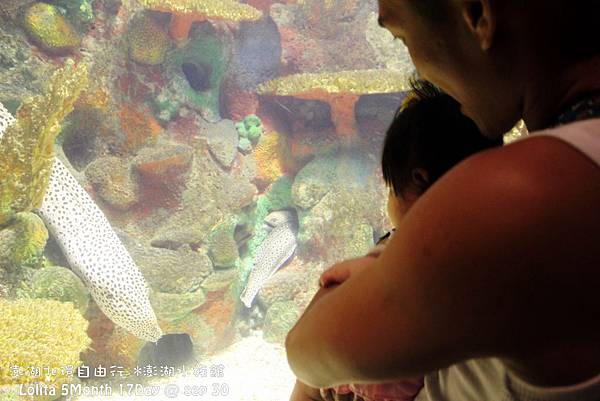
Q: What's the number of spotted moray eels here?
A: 2